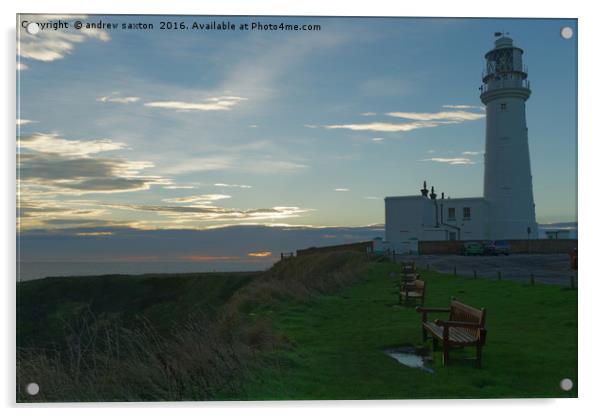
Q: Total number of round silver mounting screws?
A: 4